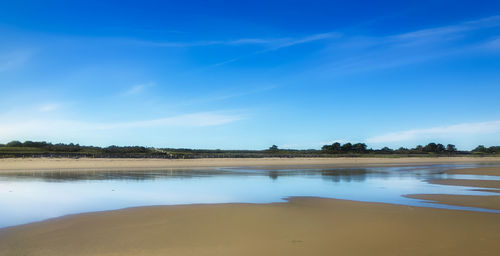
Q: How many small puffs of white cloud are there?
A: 2